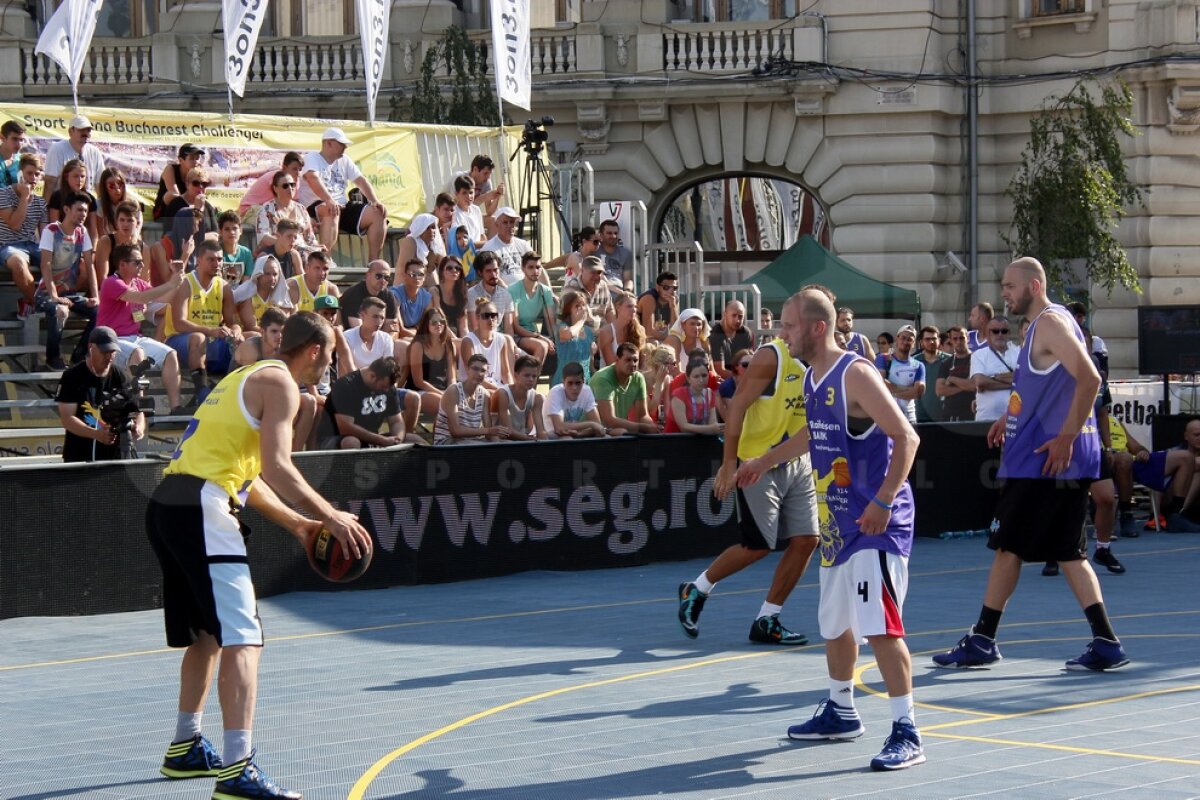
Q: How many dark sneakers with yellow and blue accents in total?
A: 2